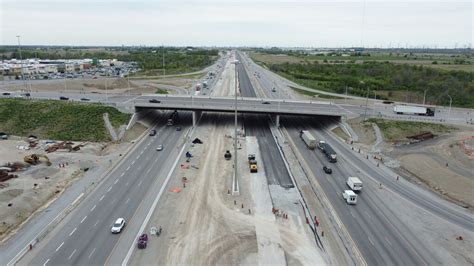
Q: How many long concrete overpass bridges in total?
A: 1